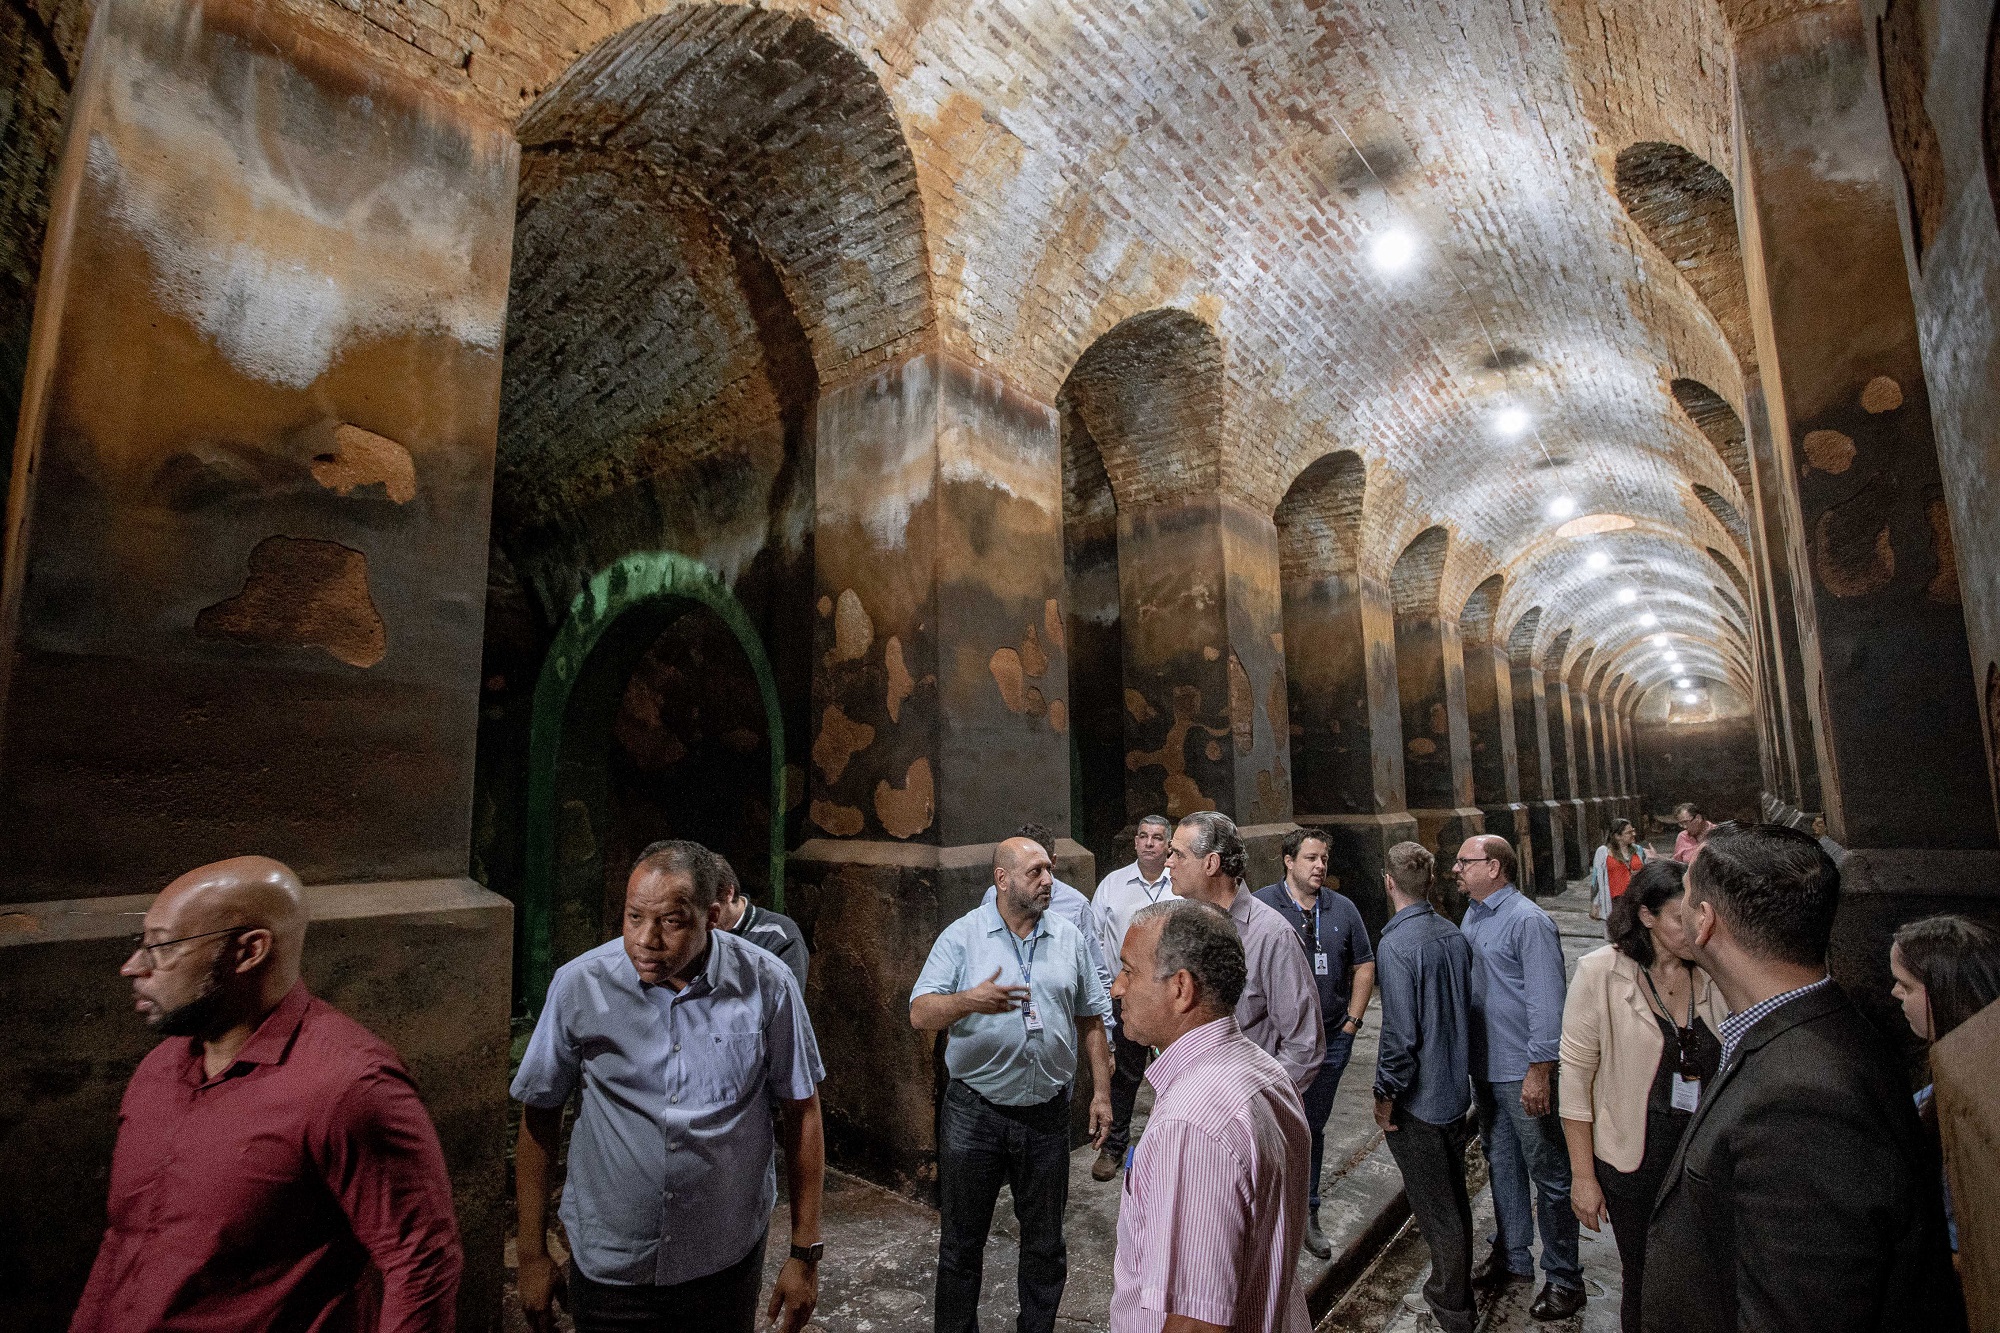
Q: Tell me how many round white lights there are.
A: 11